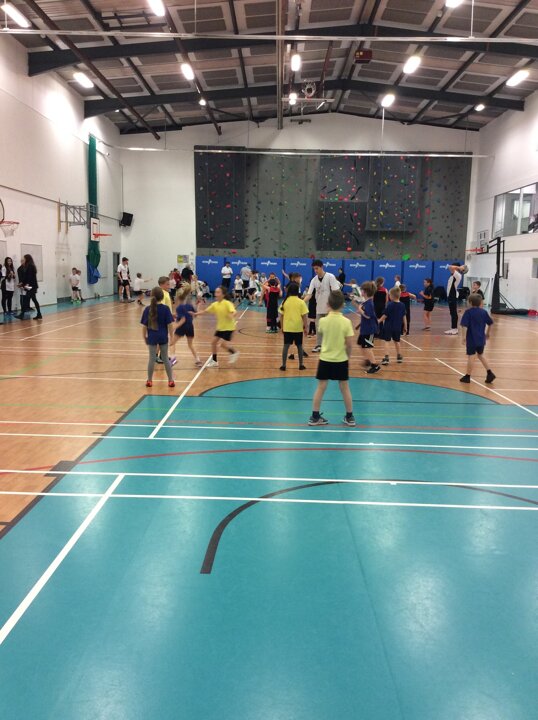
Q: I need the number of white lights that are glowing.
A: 12